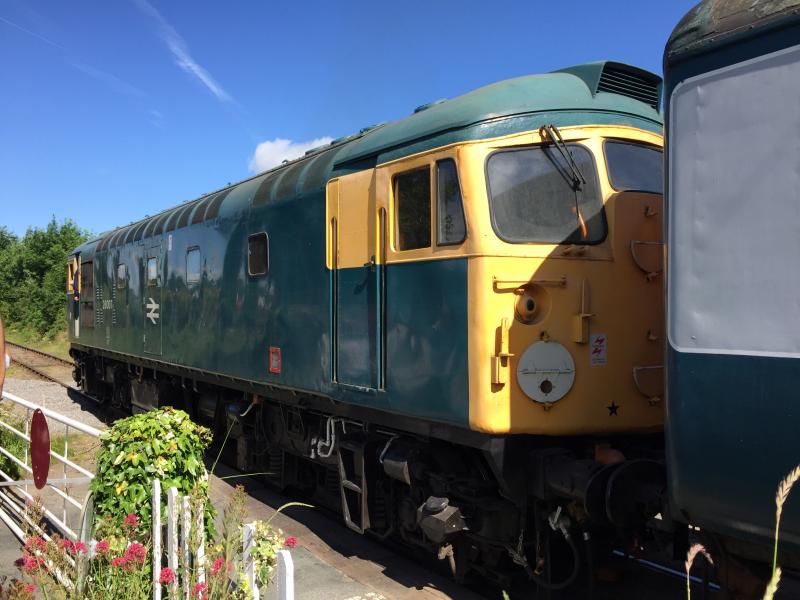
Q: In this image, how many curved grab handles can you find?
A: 2